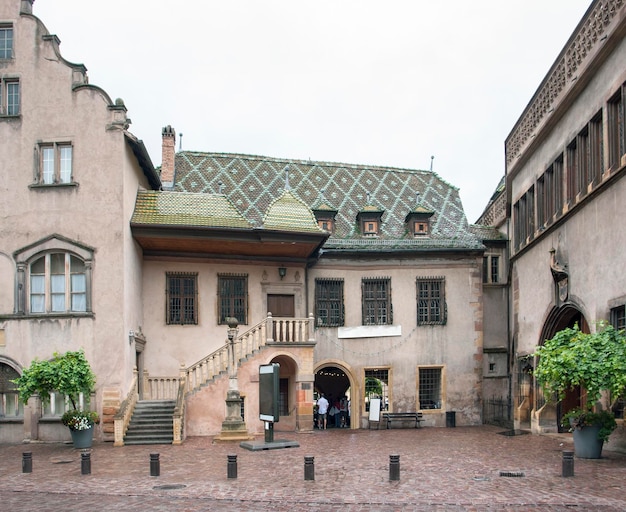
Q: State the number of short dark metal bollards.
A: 7